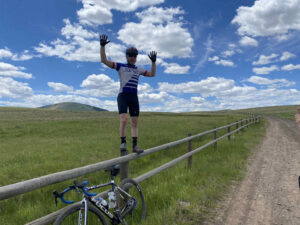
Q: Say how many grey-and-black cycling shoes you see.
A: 2